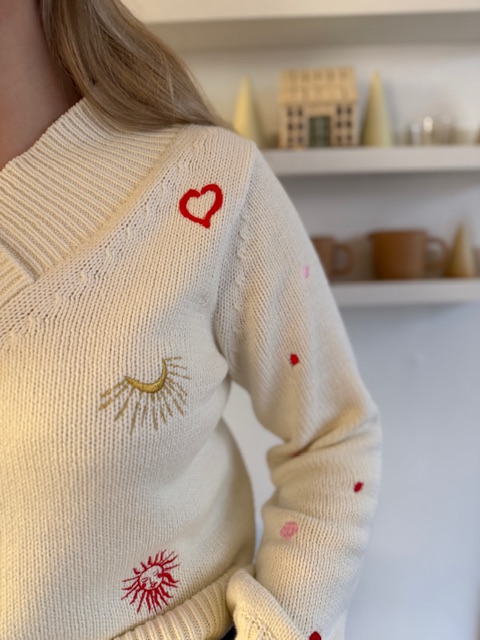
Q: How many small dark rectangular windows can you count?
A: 12